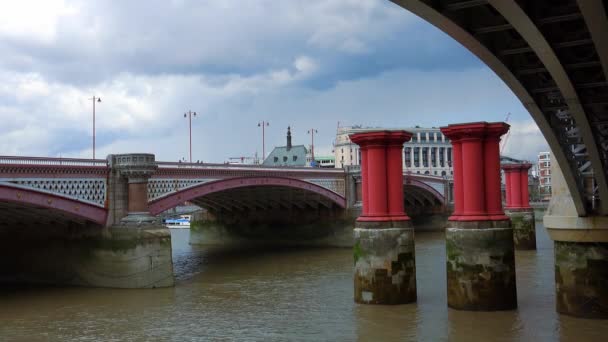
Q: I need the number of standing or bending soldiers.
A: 0